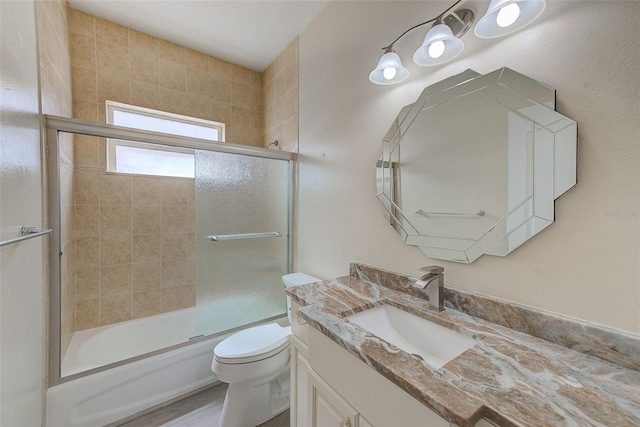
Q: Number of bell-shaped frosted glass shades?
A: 3